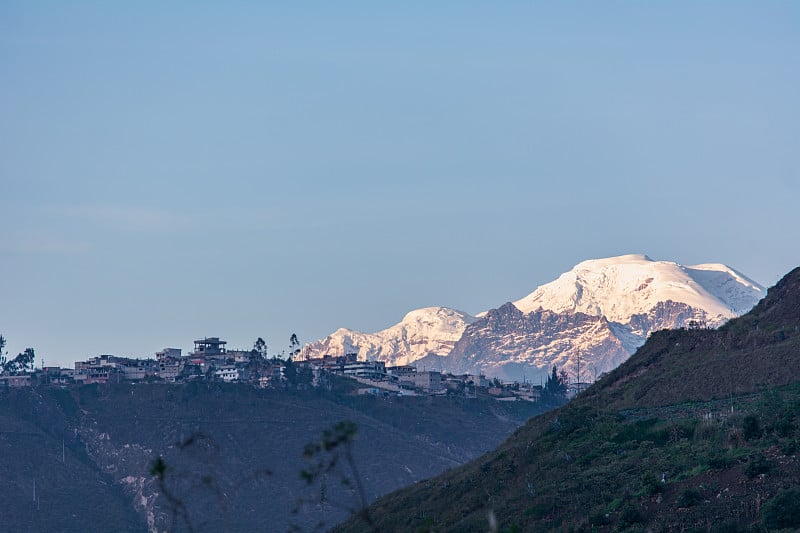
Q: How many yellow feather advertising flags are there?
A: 0